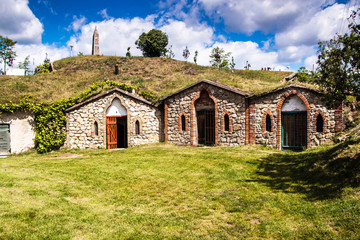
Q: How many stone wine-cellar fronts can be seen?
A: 3